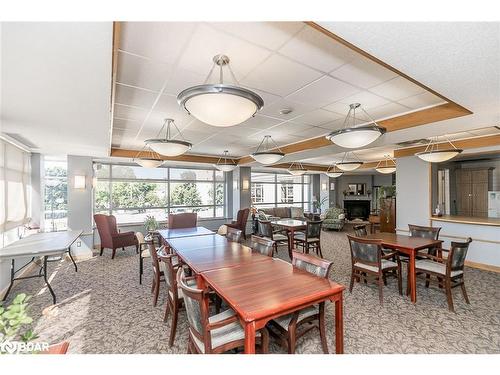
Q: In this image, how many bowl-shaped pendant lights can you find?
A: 11